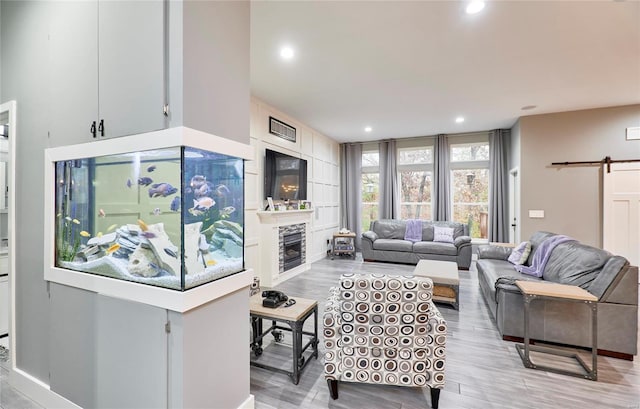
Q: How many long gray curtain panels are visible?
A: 4